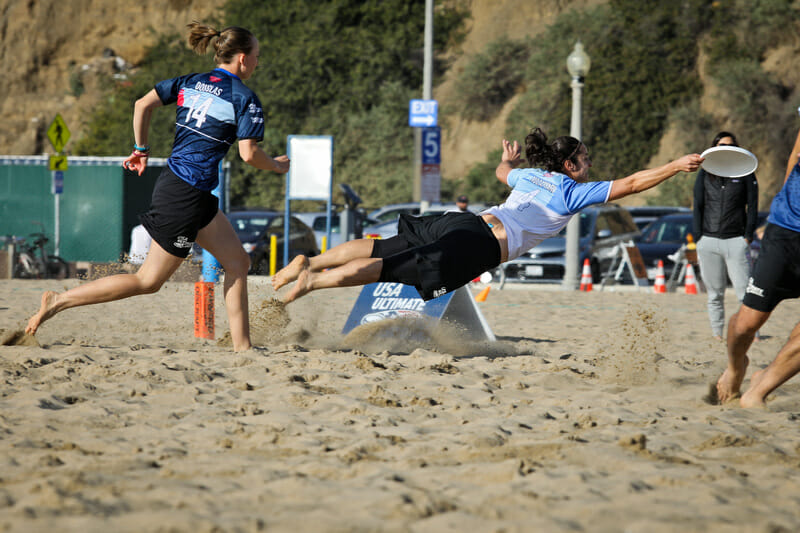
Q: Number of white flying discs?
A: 1